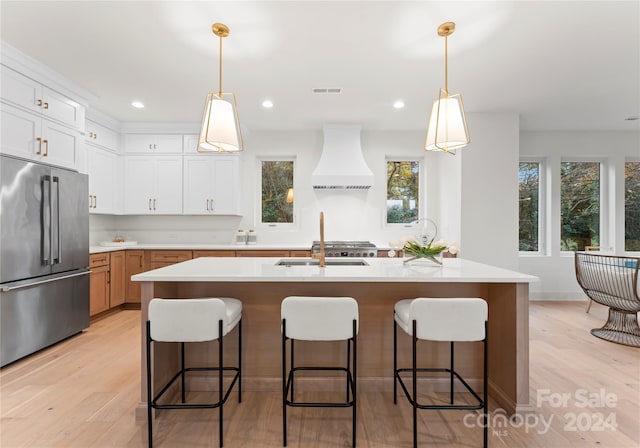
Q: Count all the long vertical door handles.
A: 2